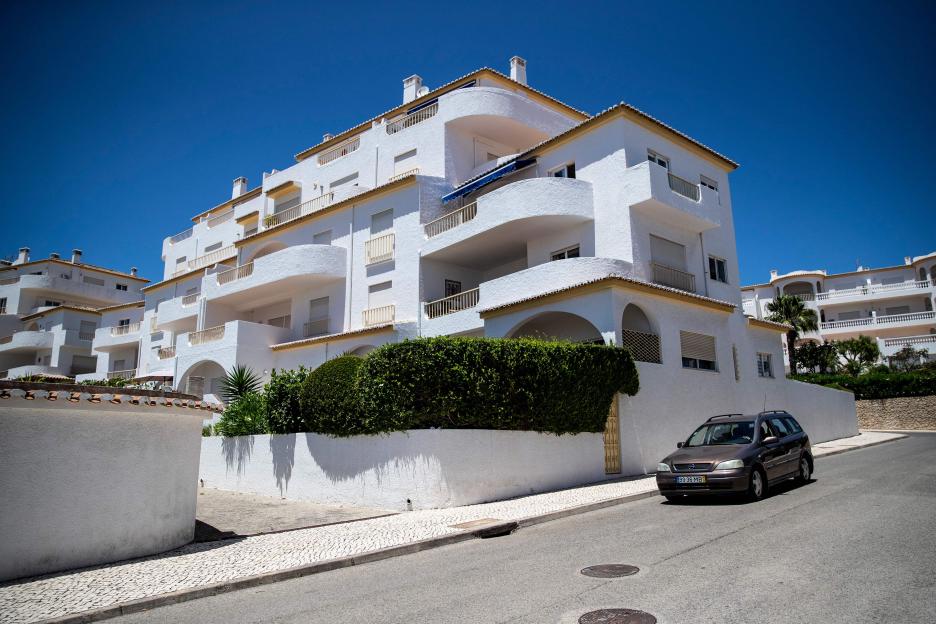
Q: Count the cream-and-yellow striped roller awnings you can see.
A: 0